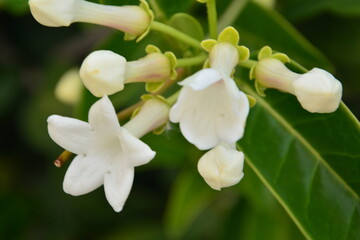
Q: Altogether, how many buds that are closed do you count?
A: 4